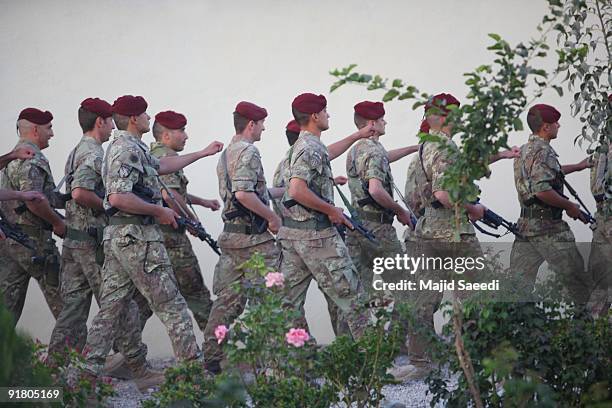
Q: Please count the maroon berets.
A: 11